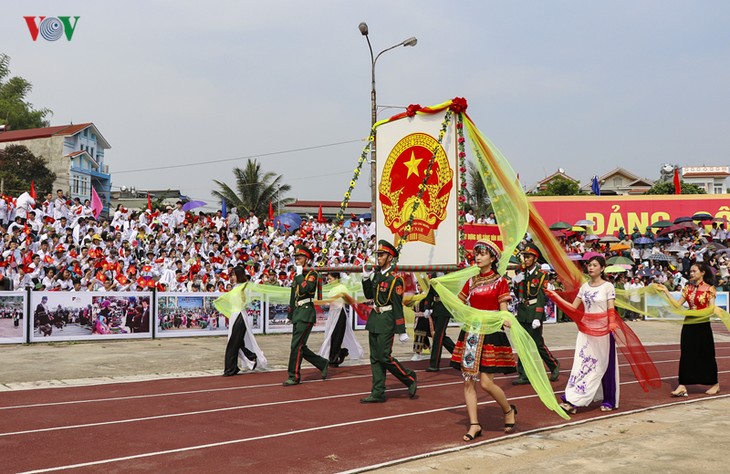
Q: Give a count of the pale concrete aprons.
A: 2